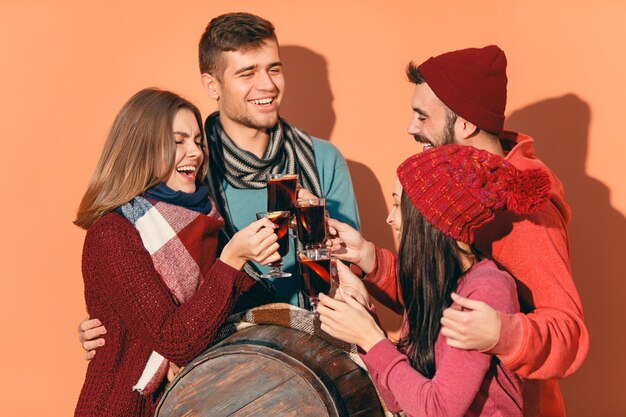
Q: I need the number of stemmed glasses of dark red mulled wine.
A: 4